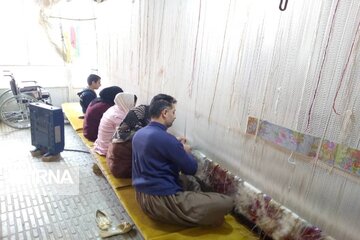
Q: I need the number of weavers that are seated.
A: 5